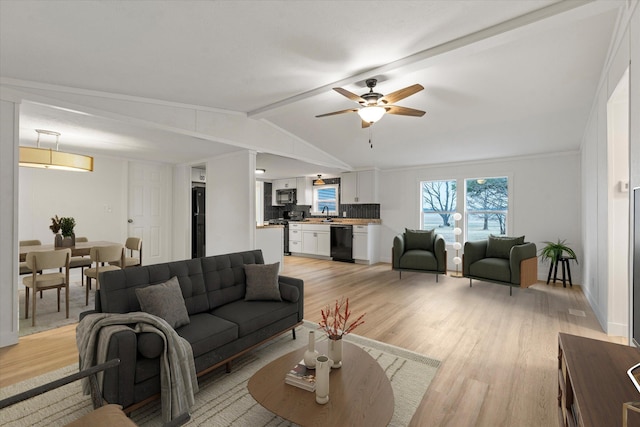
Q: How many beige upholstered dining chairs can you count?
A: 5